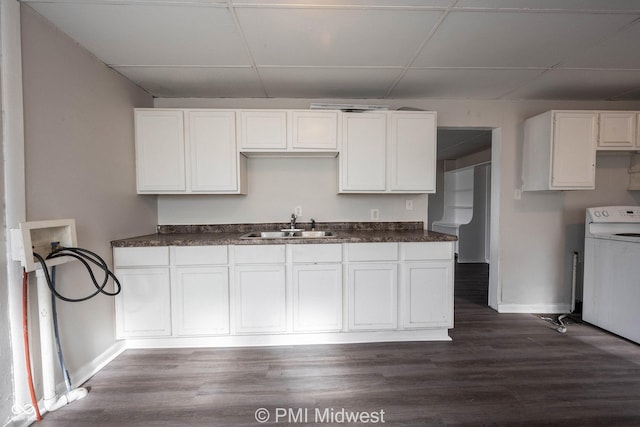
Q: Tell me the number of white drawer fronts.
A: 6